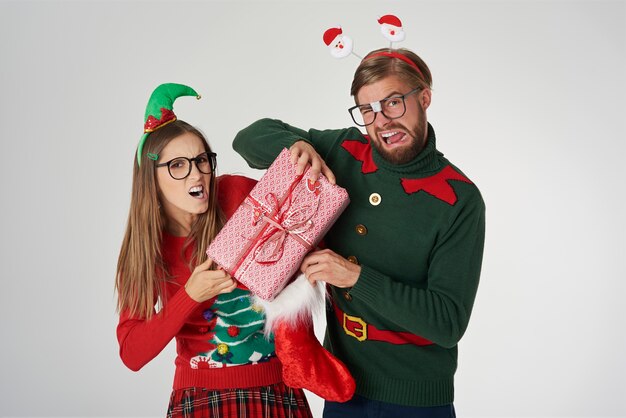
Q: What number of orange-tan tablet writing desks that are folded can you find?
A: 0